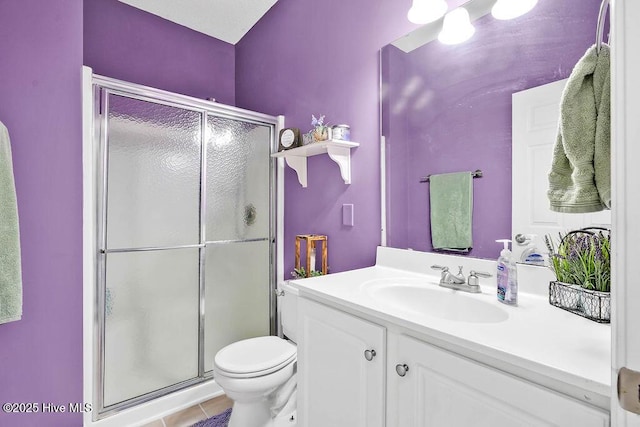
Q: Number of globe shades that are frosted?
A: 3